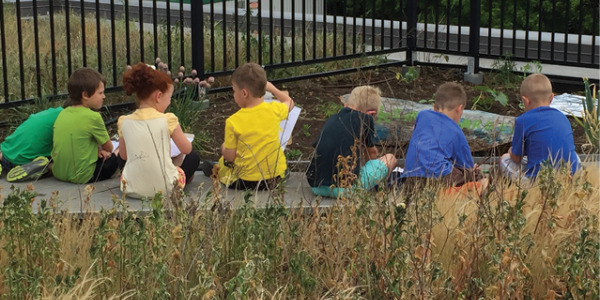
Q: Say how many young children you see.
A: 7